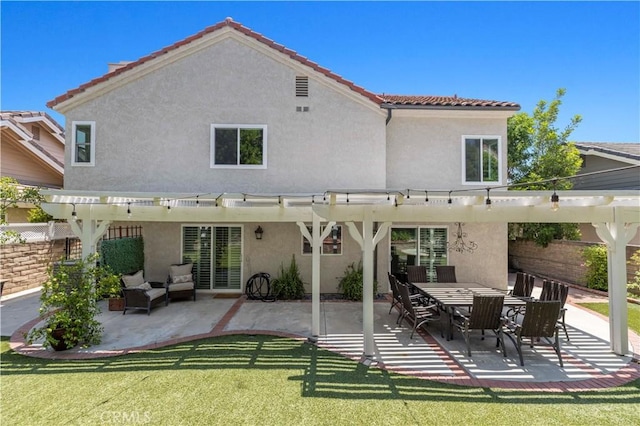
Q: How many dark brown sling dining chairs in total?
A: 8